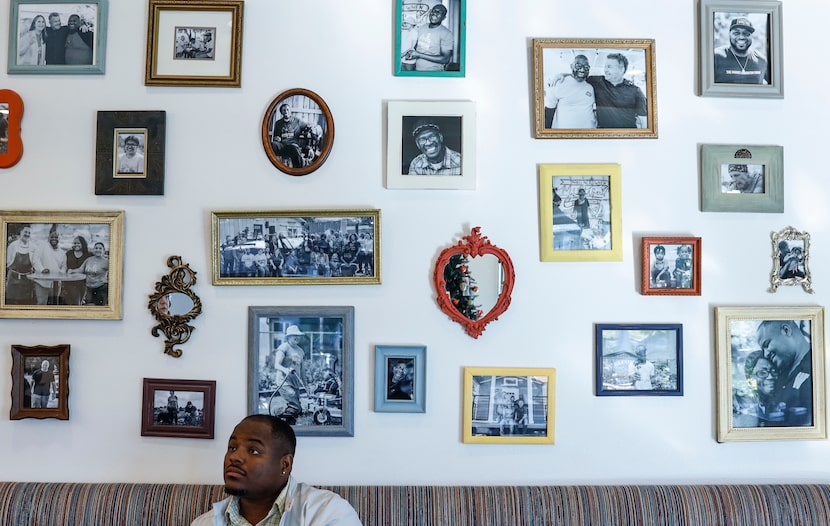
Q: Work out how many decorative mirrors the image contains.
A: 2